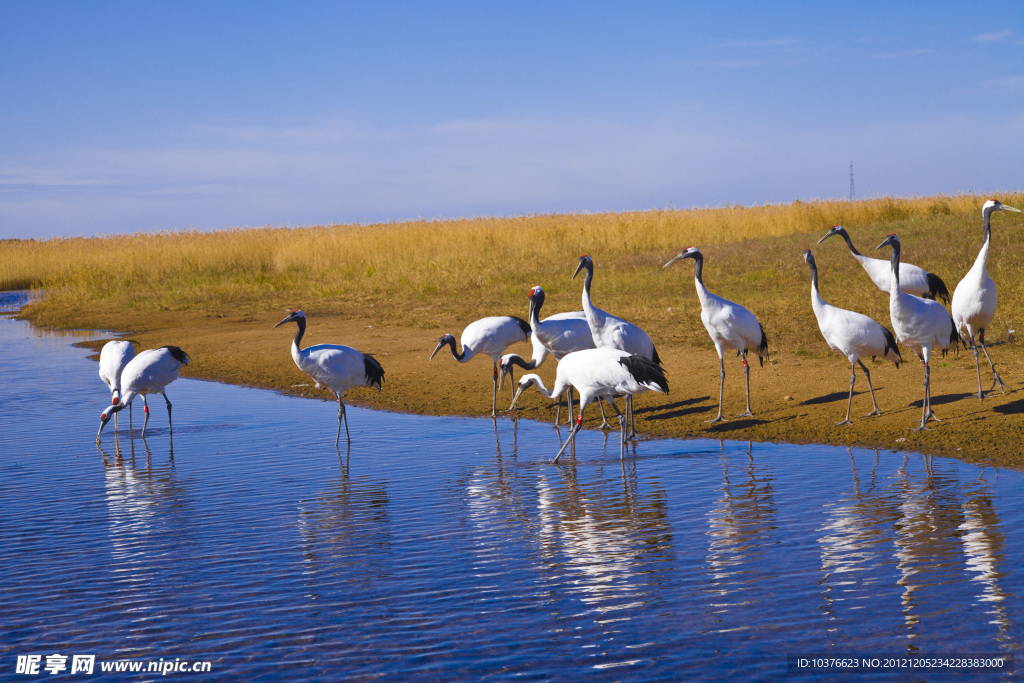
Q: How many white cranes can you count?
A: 13